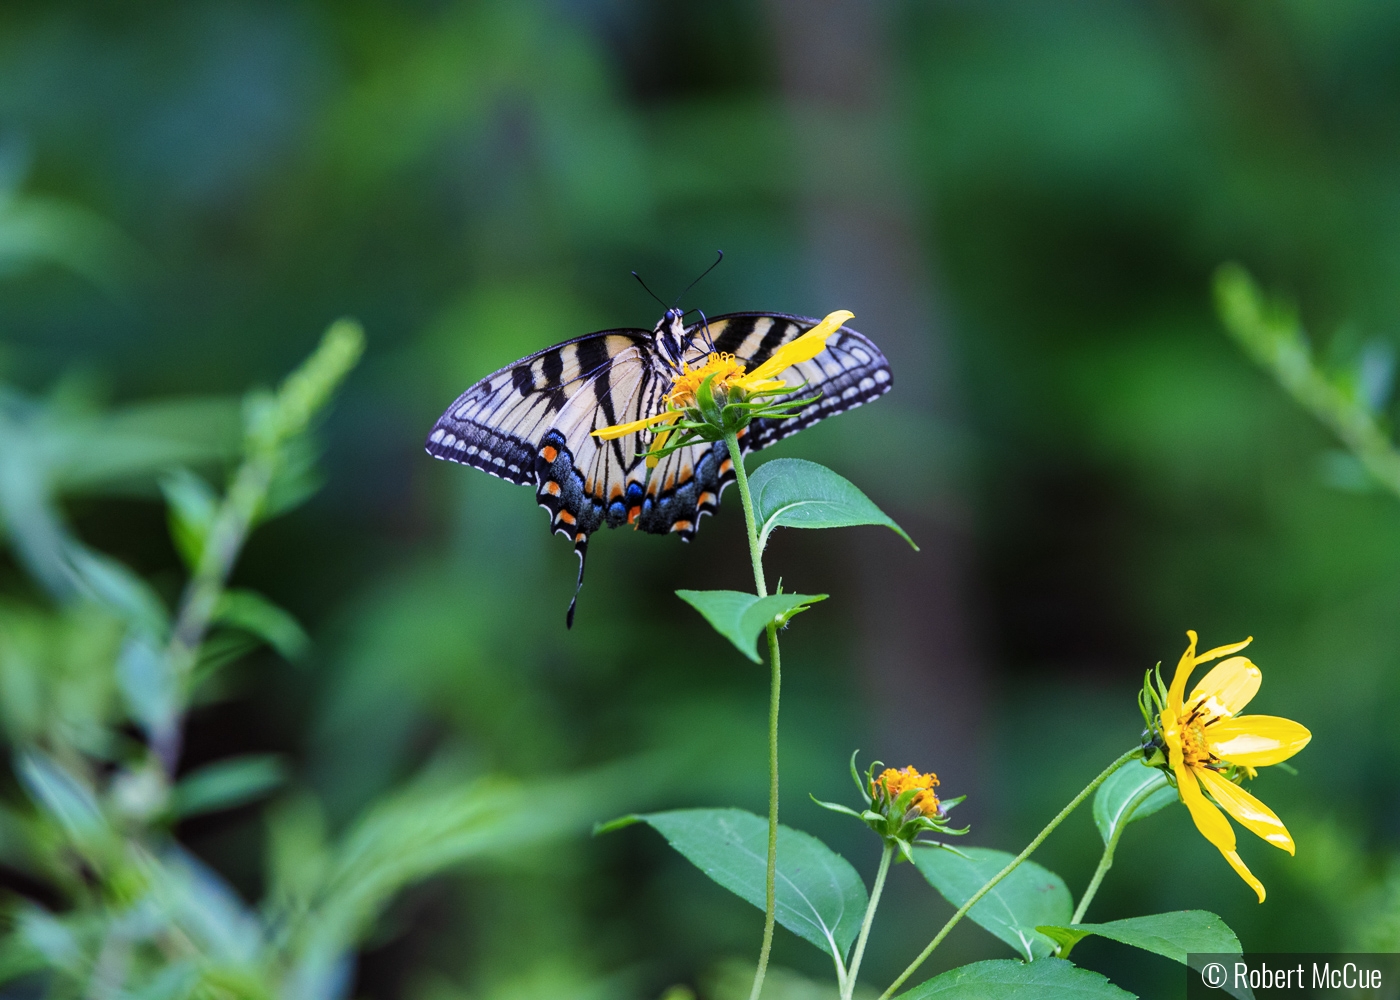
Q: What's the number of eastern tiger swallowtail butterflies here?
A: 1